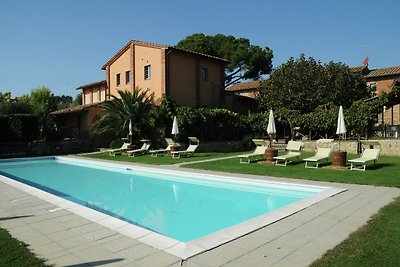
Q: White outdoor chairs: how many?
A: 8